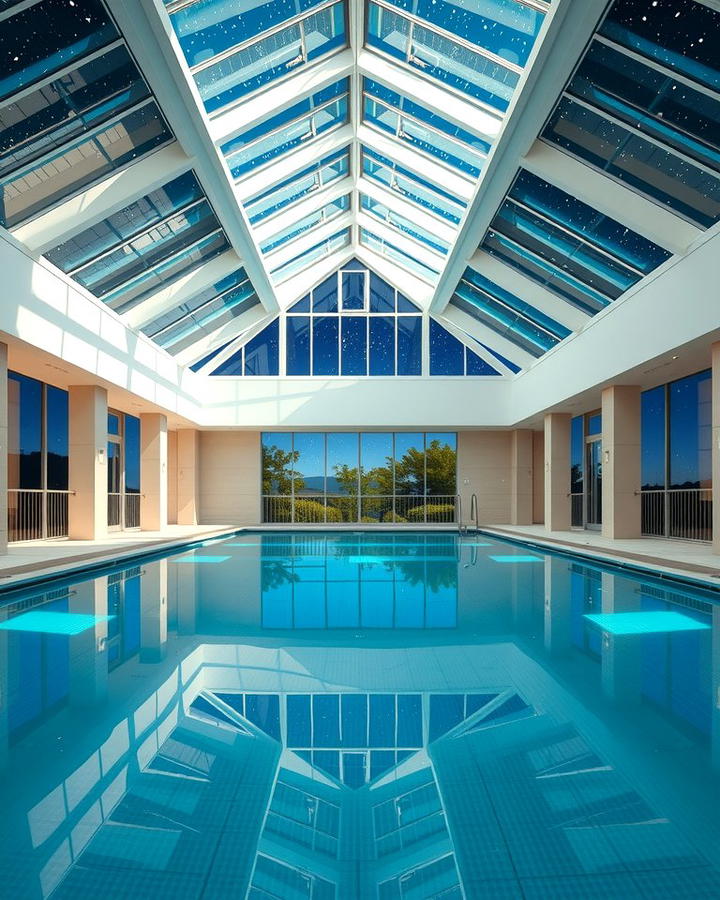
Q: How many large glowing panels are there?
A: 2